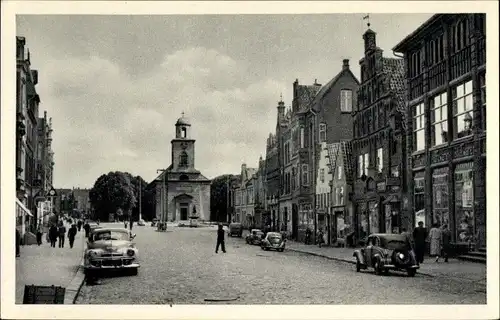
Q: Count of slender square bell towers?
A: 1